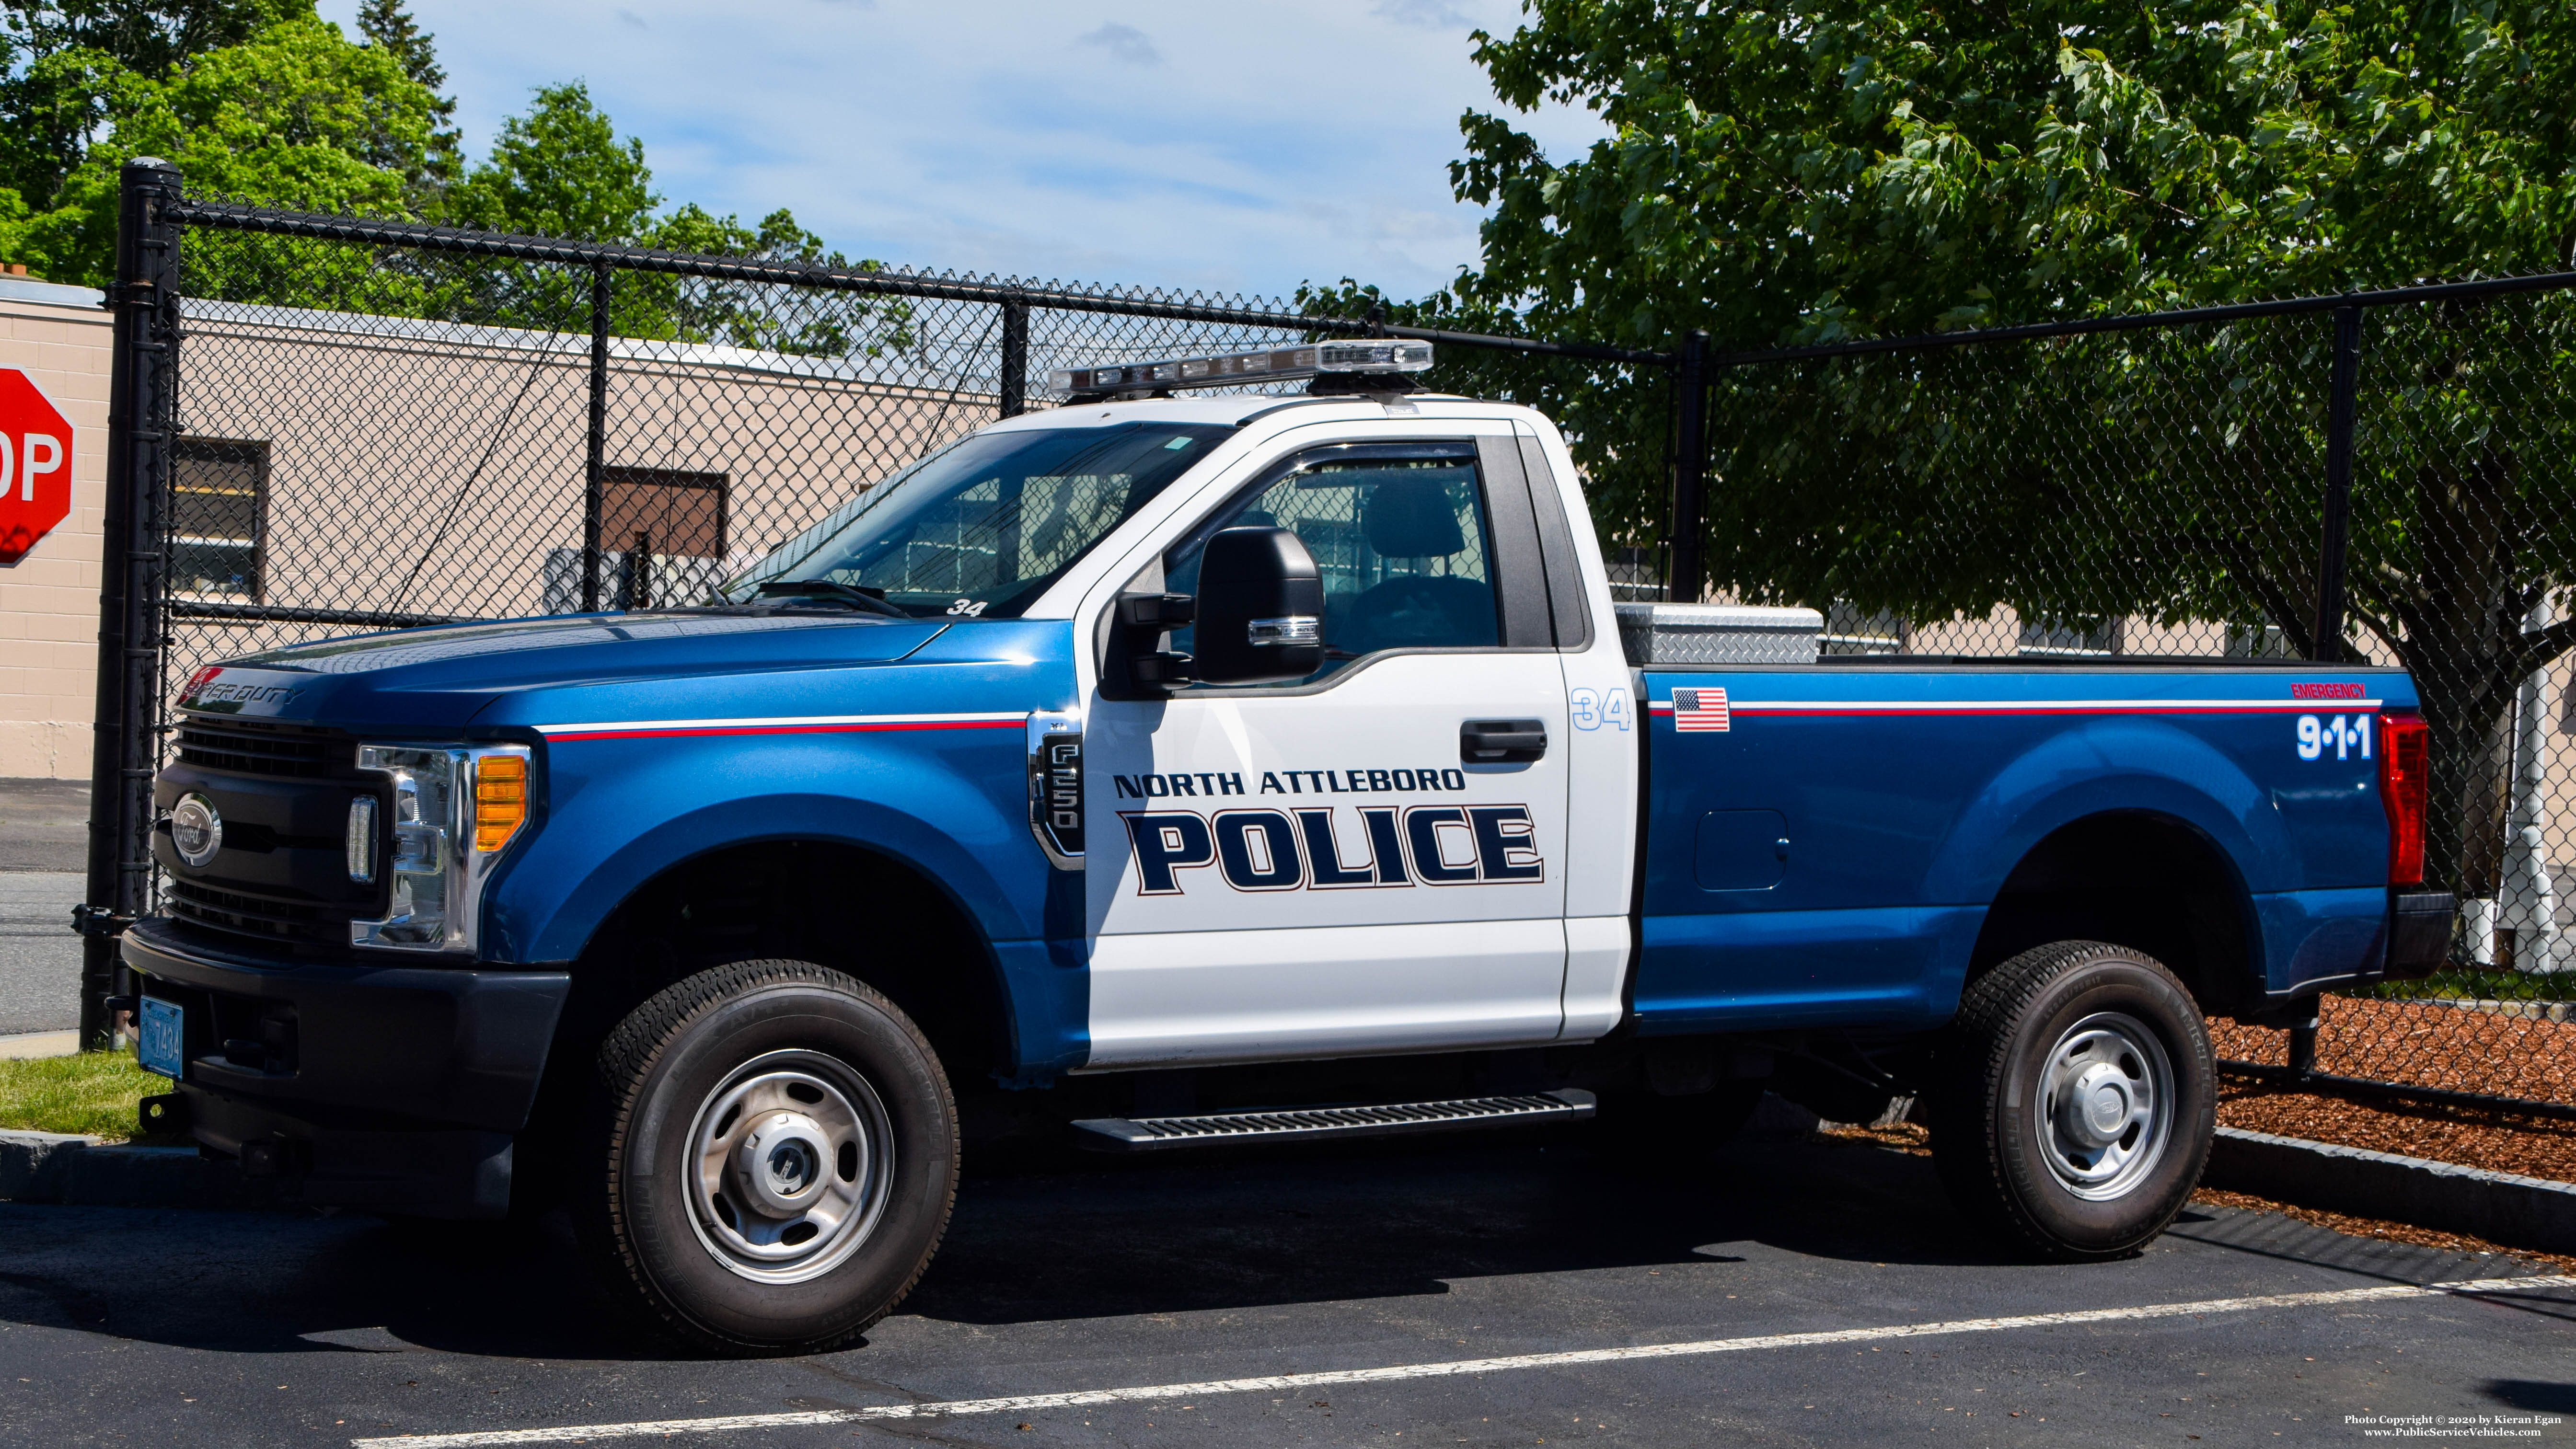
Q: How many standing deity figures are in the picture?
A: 0